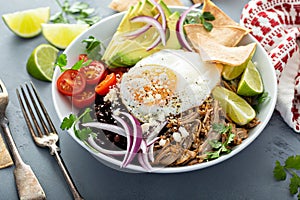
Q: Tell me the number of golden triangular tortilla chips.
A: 3